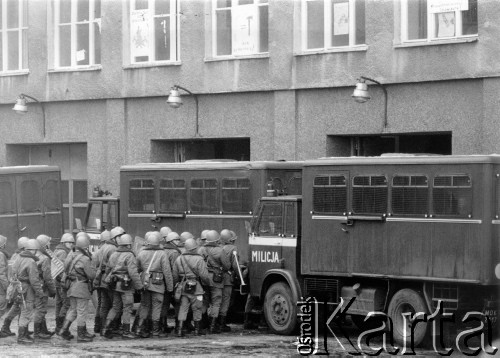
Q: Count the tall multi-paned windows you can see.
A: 6